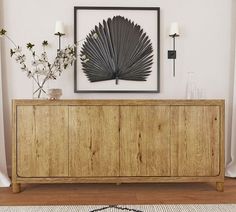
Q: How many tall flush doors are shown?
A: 4